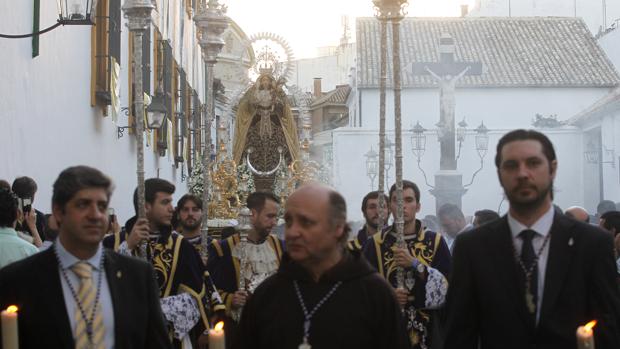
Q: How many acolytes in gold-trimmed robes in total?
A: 5